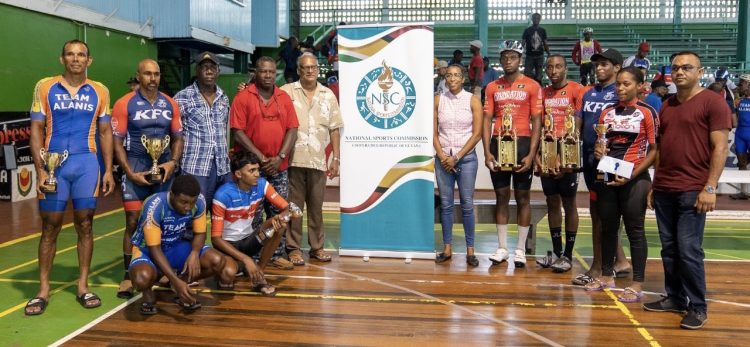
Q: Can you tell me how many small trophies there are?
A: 4